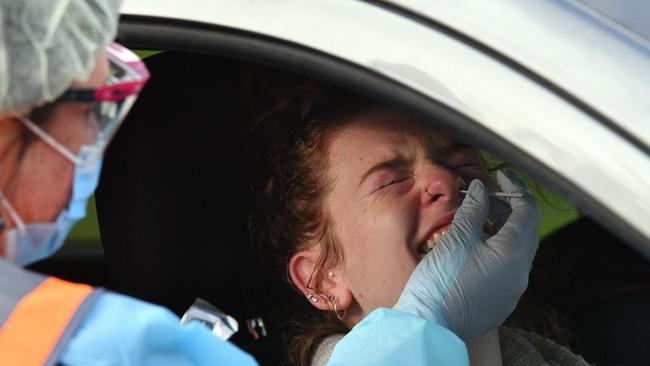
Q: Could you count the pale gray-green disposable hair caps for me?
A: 1